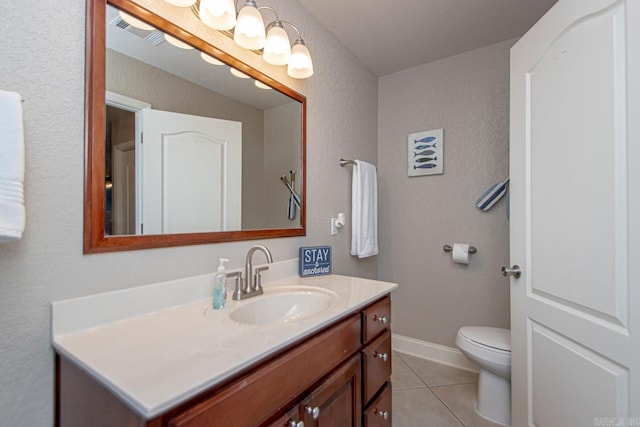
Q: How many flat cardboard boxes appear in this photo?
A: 0